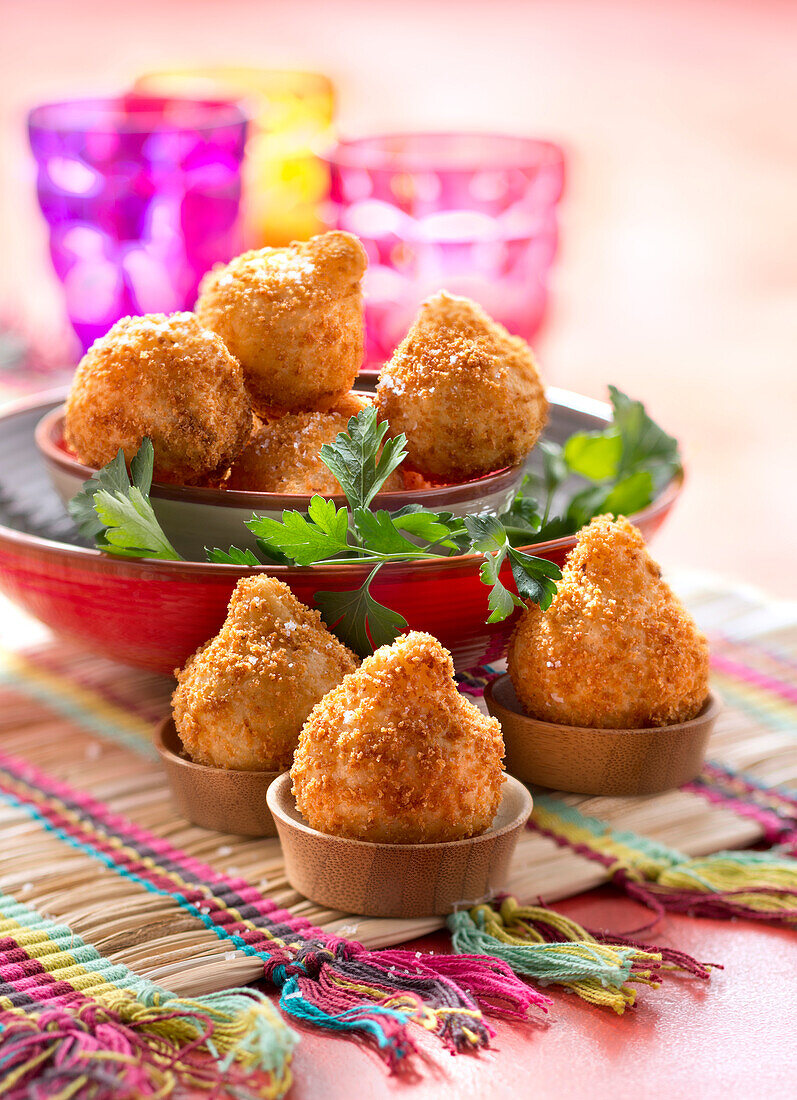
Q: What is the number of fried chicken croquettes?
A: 7